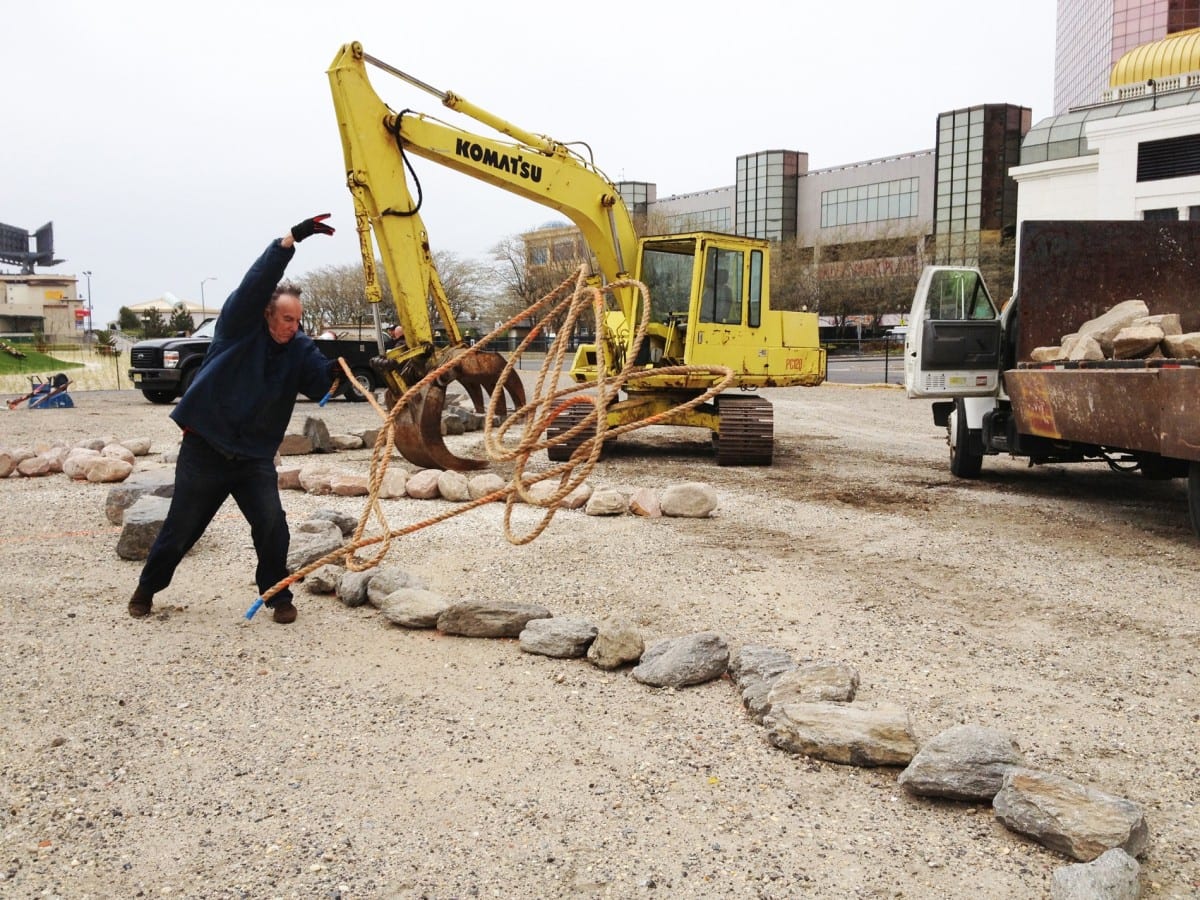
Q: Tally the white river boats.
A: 0